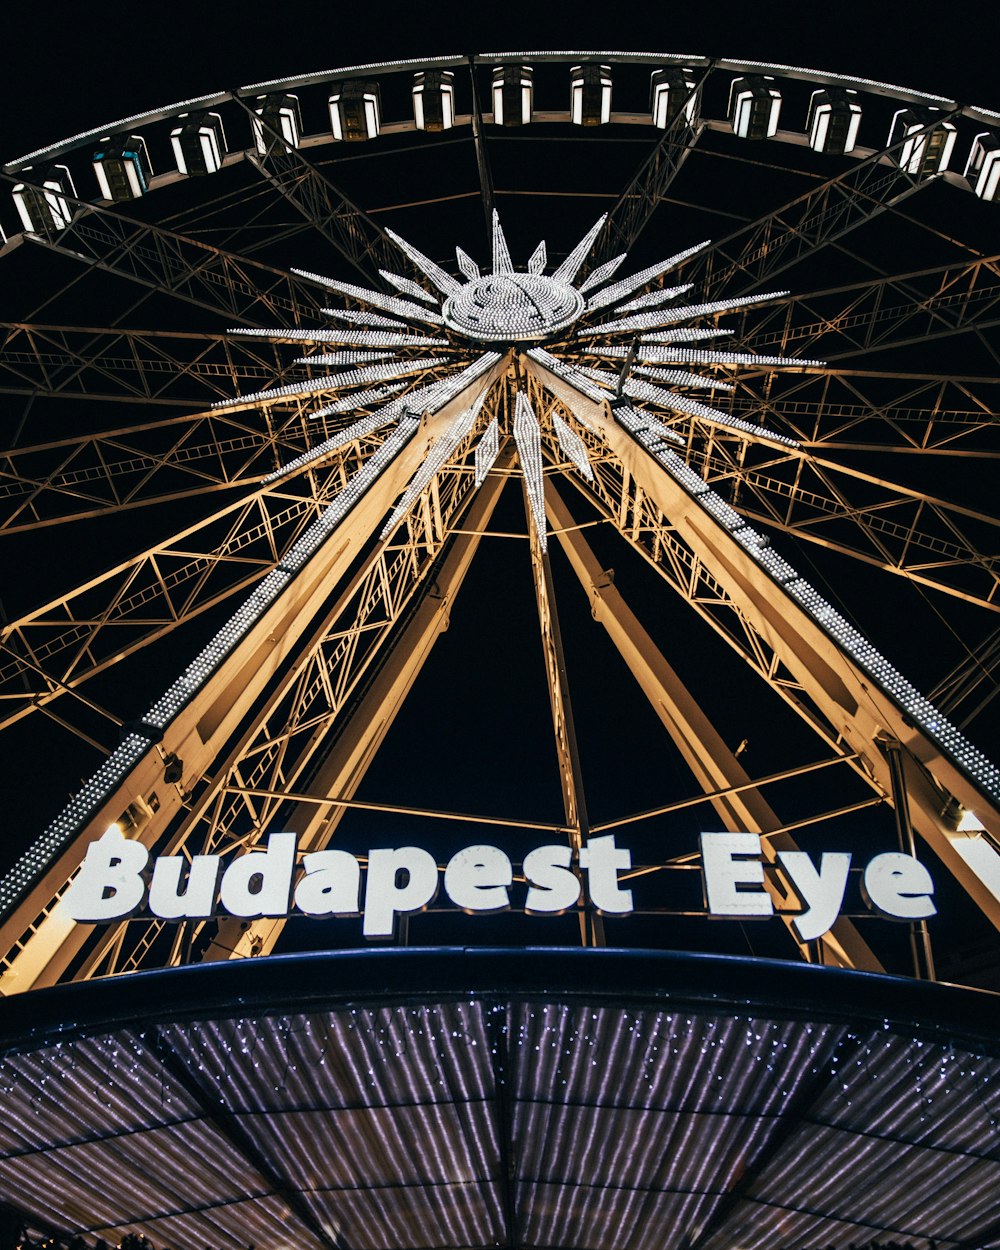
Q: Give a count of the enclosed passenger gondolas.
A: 13